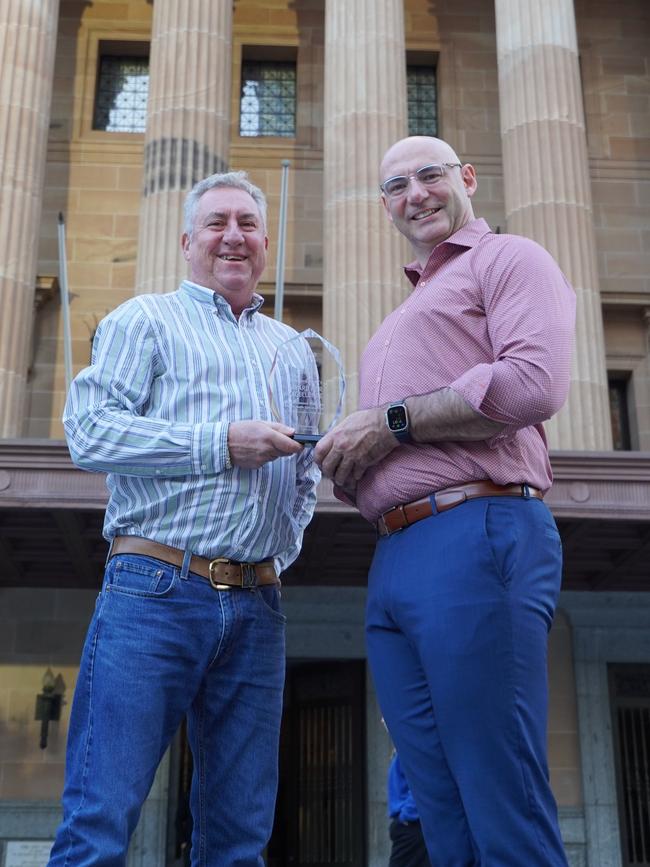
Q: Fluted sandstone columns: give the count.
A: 4